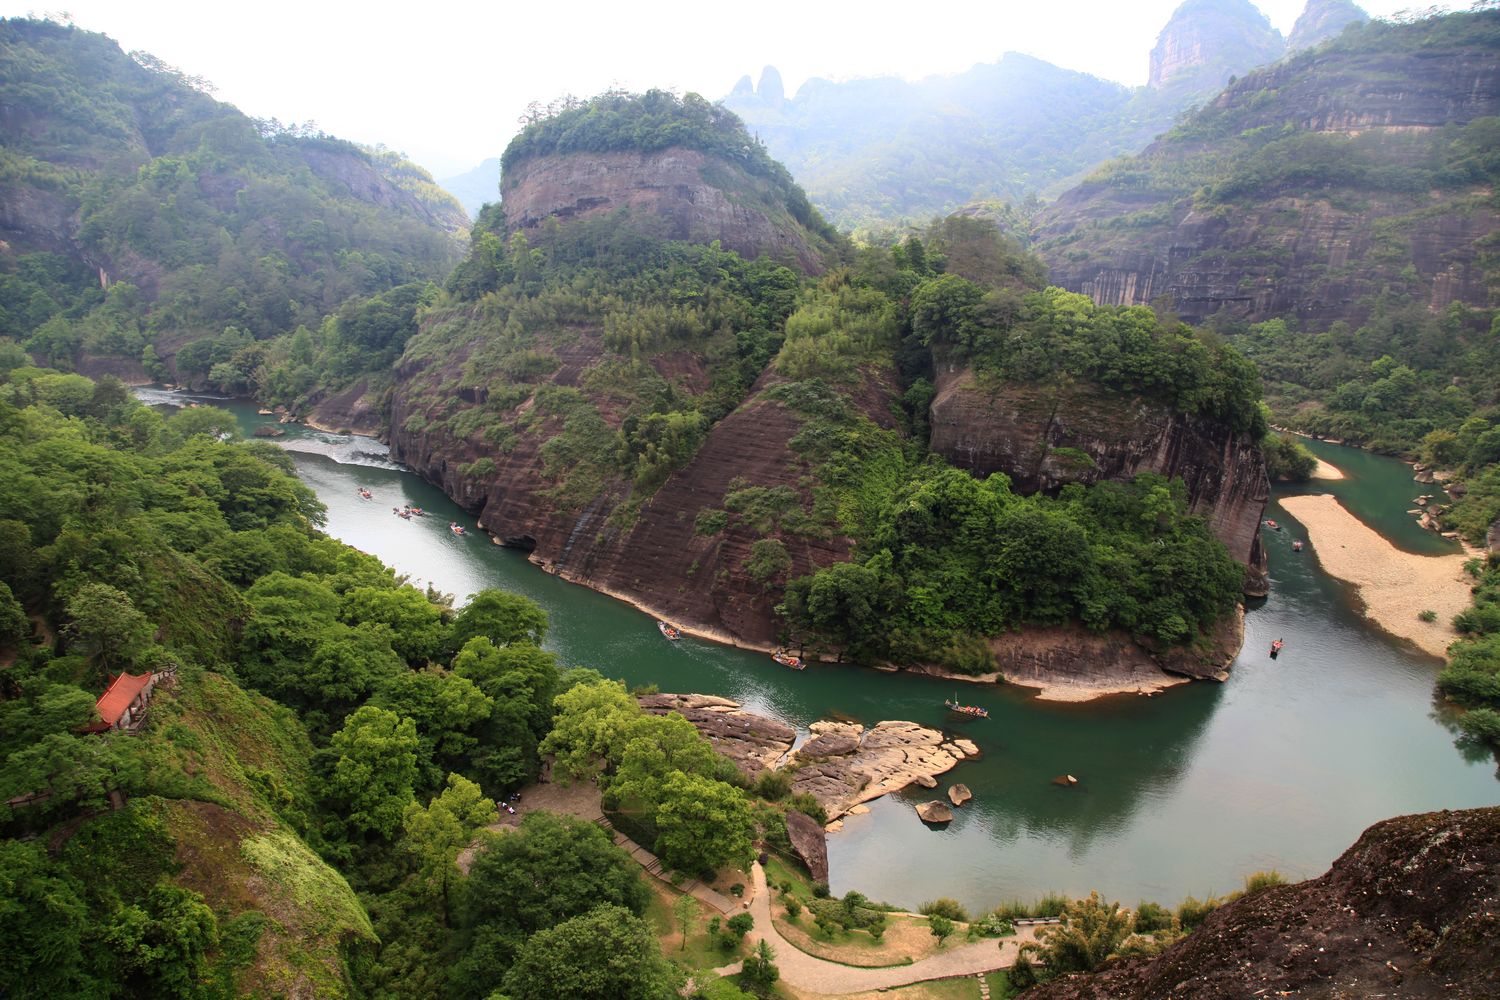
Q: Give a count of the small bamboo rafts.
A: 10